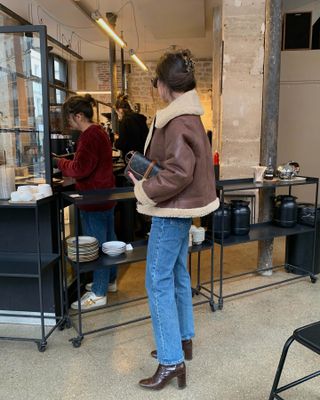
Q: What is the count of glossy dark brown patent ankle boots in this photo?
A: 2